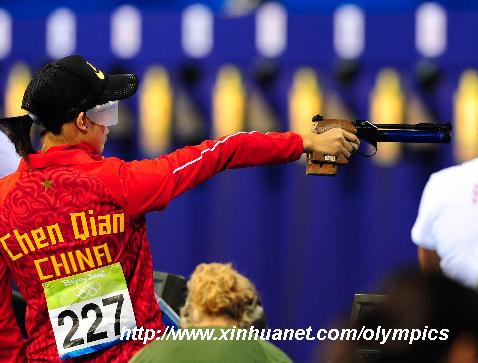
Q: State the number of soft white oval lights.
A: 7